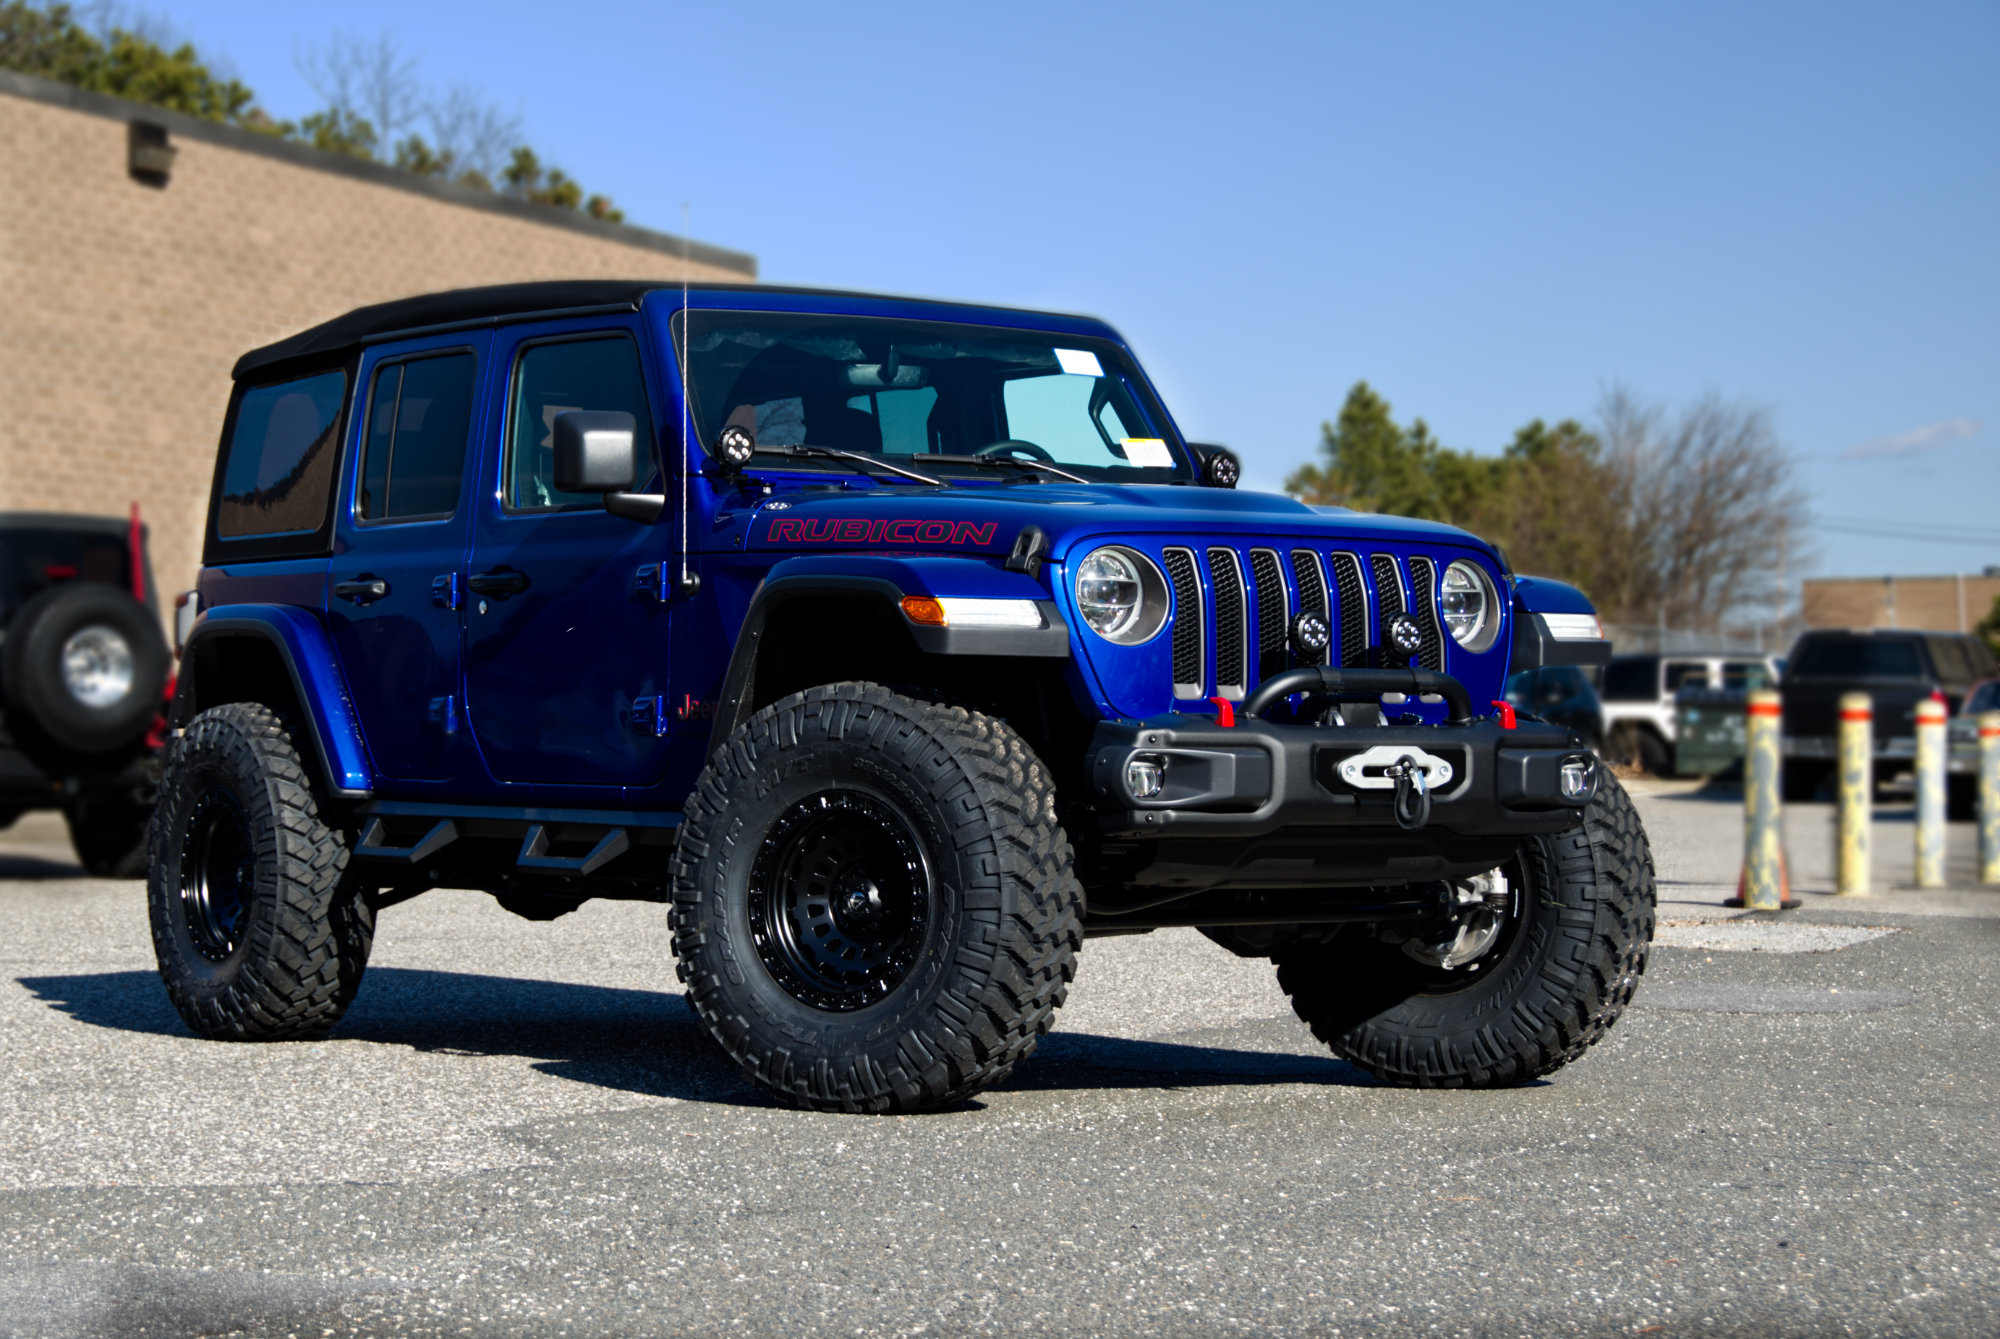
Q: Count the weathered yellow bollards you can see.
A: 4